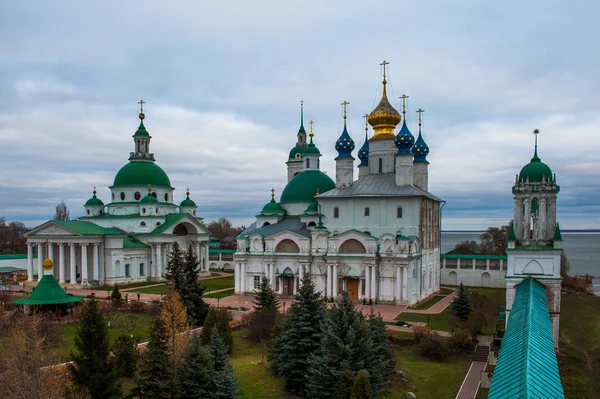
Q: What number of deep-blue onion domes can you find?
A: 4